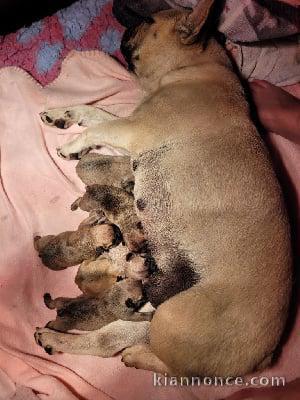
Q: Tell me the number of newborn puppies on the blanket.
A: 5